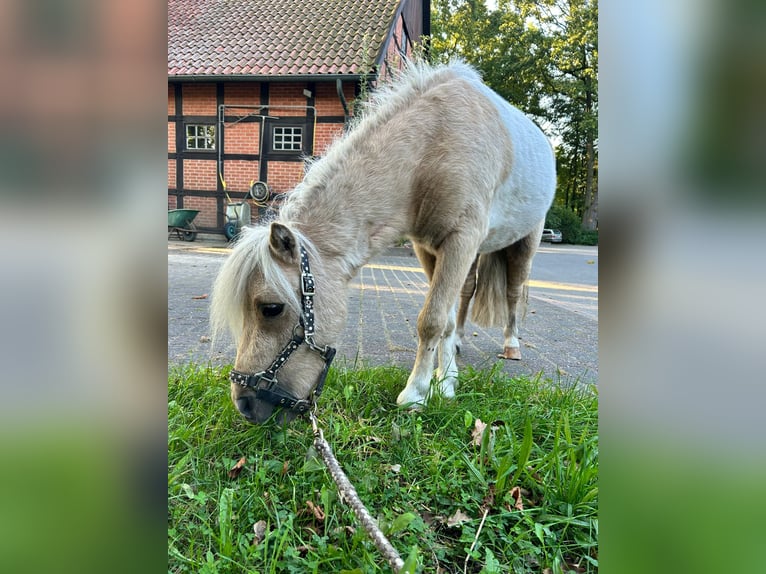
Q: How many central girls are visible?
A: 0